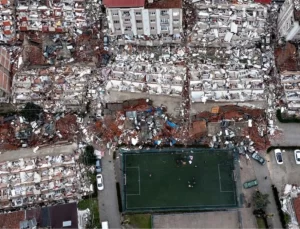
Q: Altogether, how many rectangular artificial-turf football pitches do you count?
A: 1